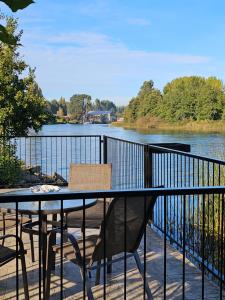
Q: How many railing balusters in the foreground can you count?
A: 11